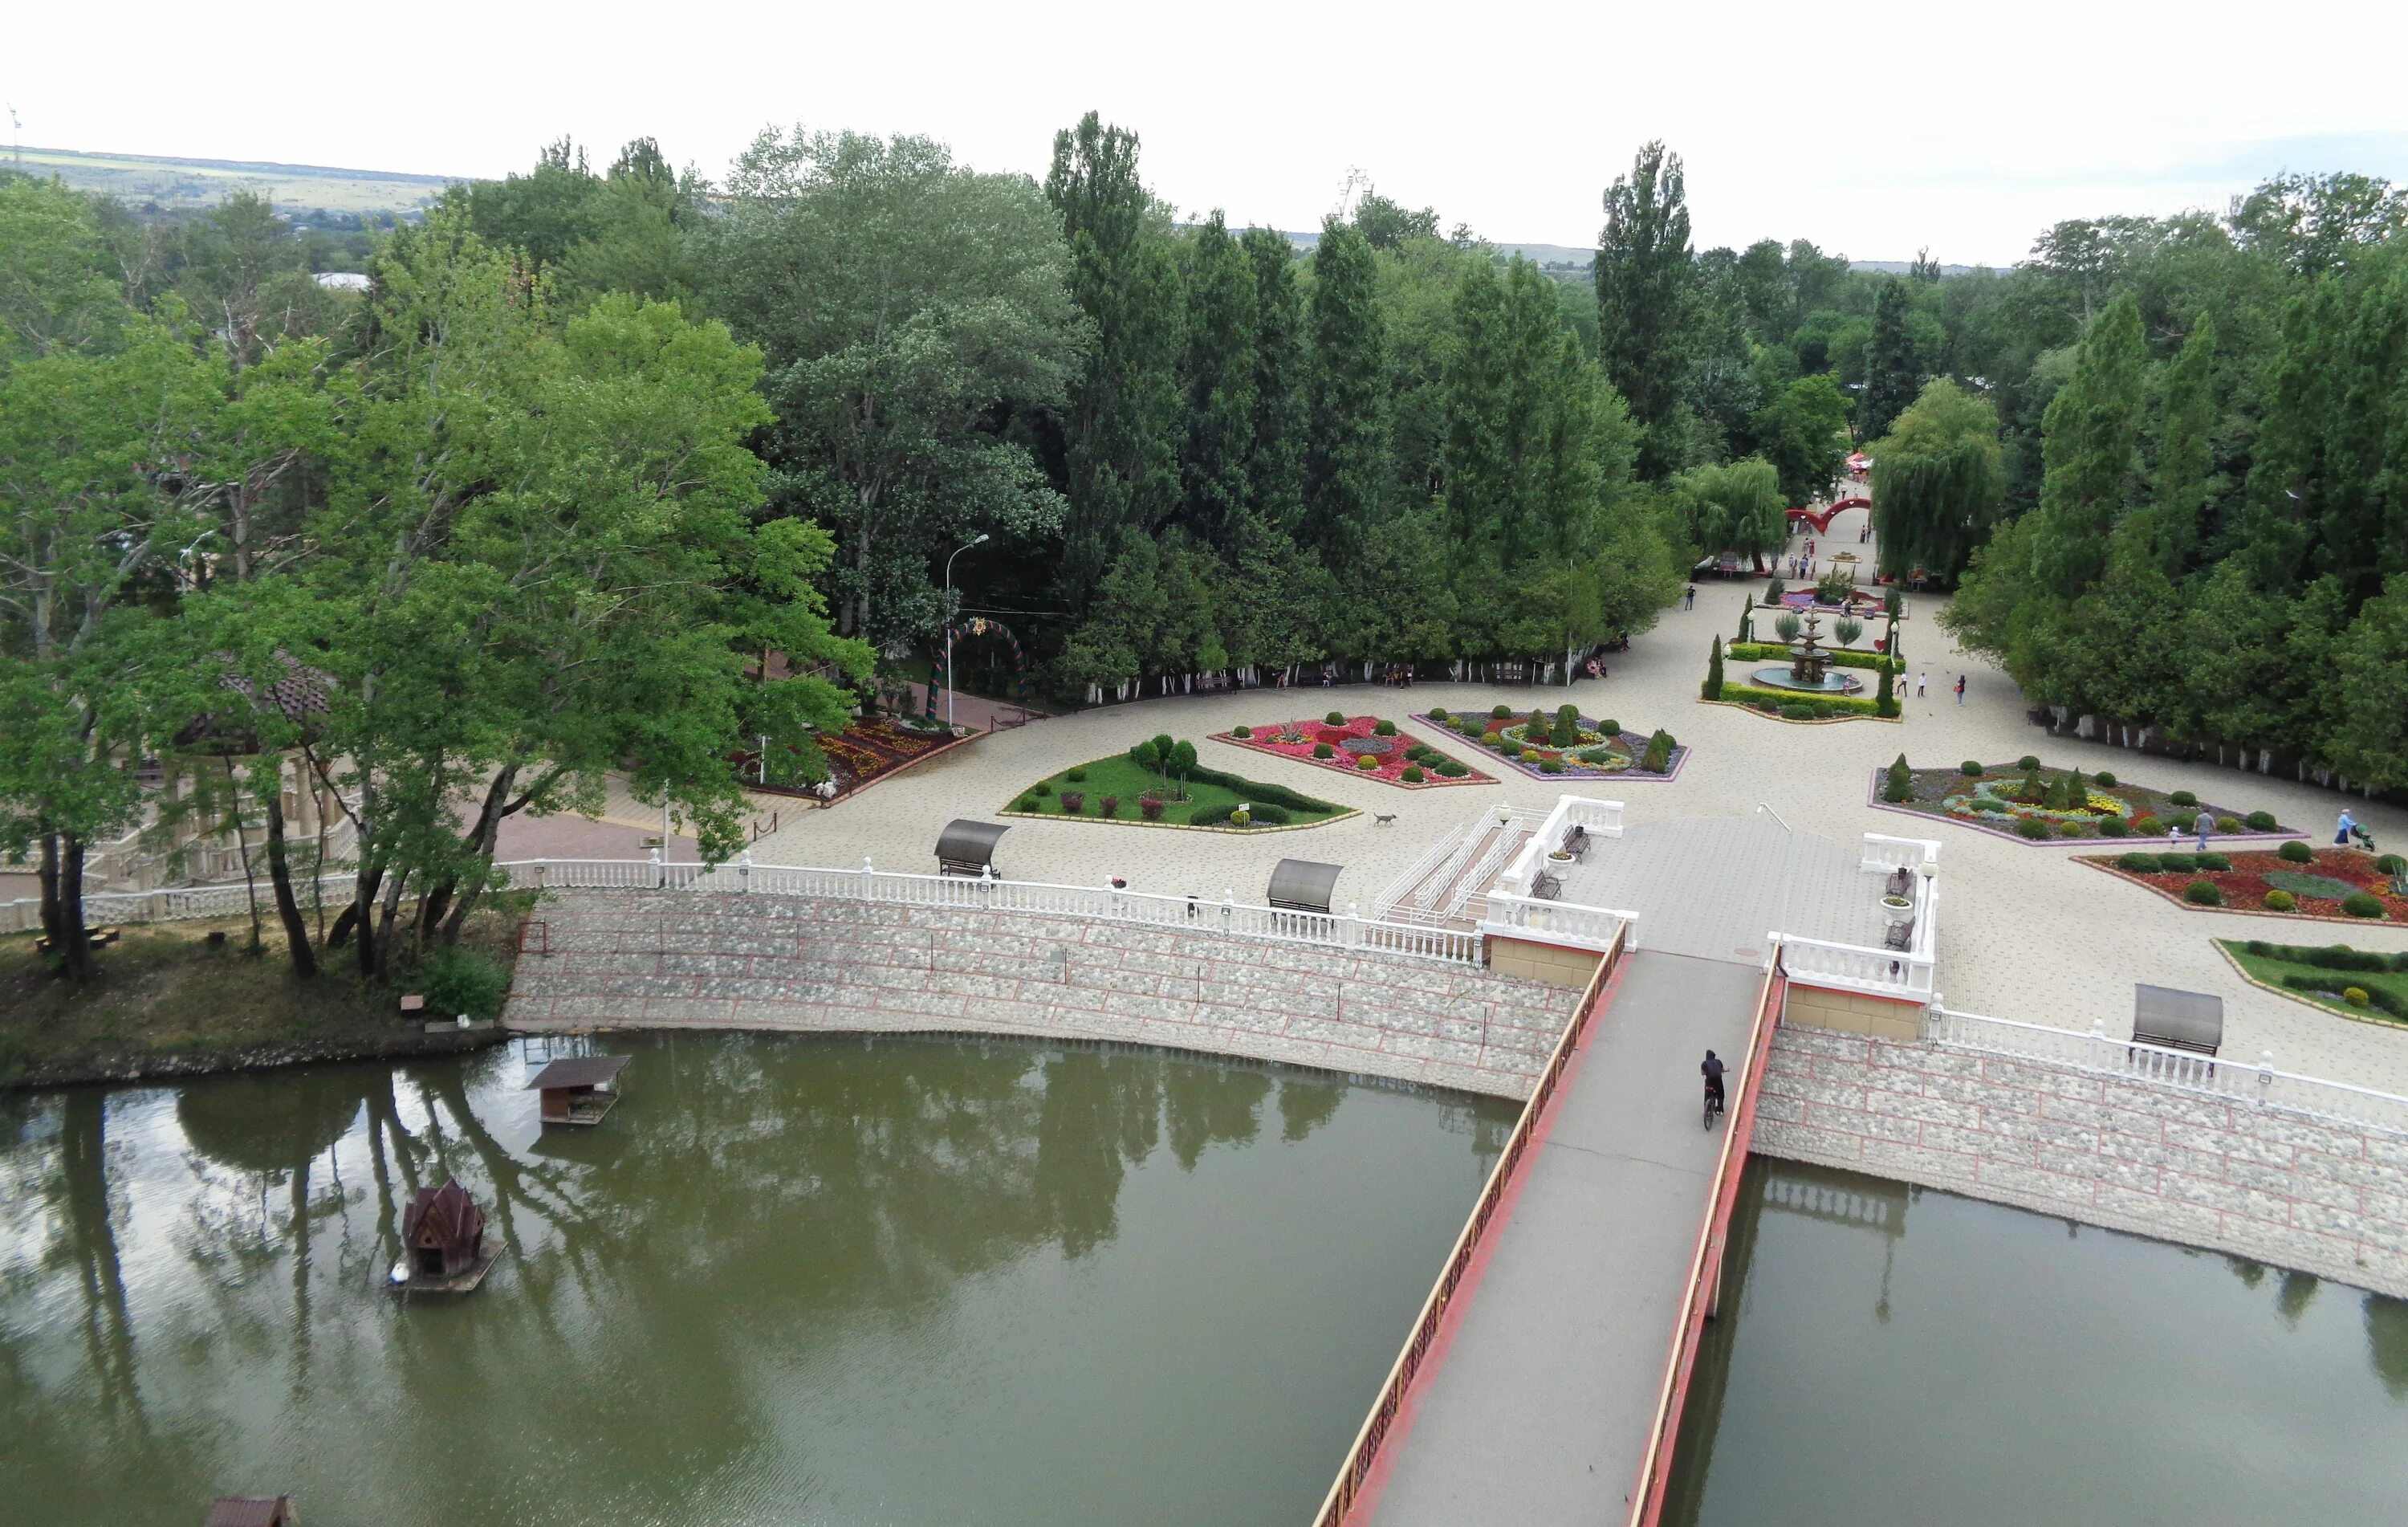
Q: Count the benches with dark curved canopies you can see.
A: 3